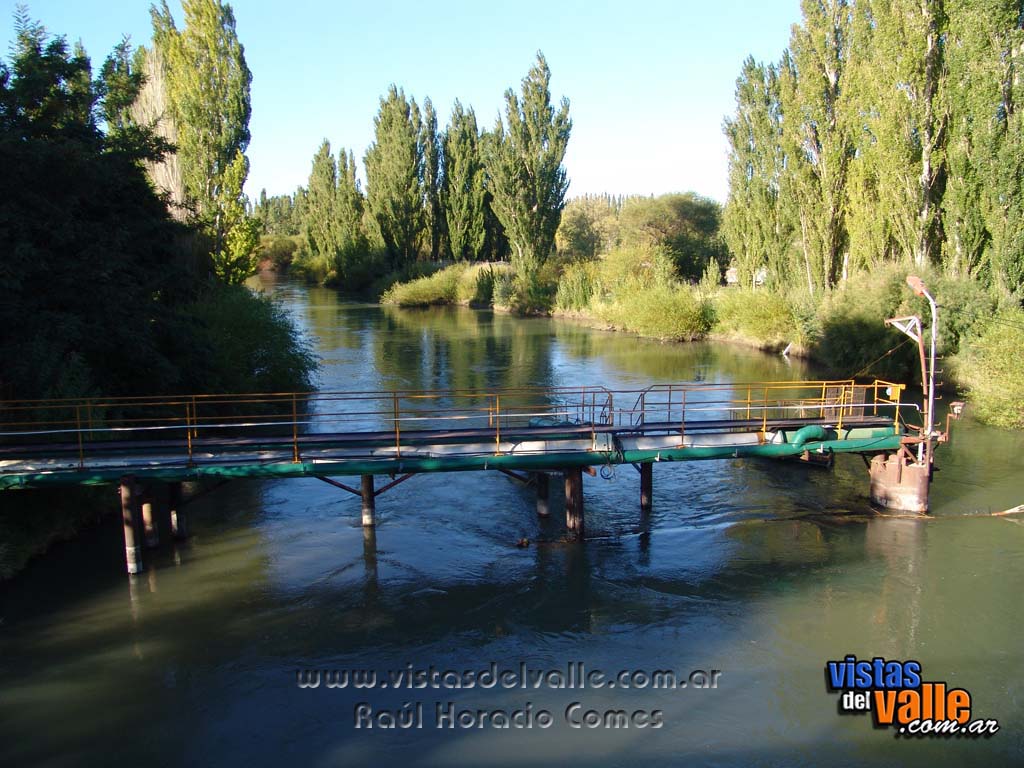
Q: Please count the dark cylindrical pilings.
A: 7